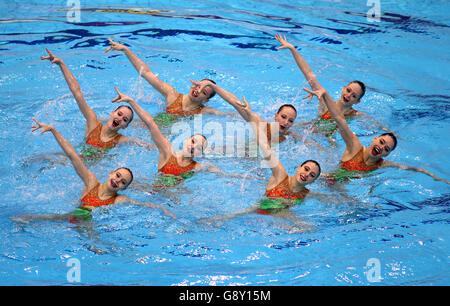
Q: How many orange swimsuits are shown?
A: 8